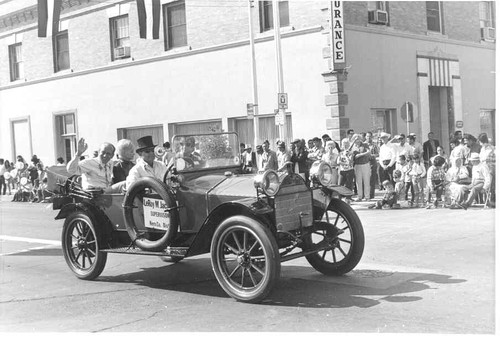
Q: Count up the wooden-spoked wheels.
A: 3